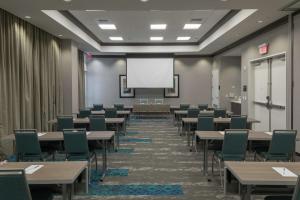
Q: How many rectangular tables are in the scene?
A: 11